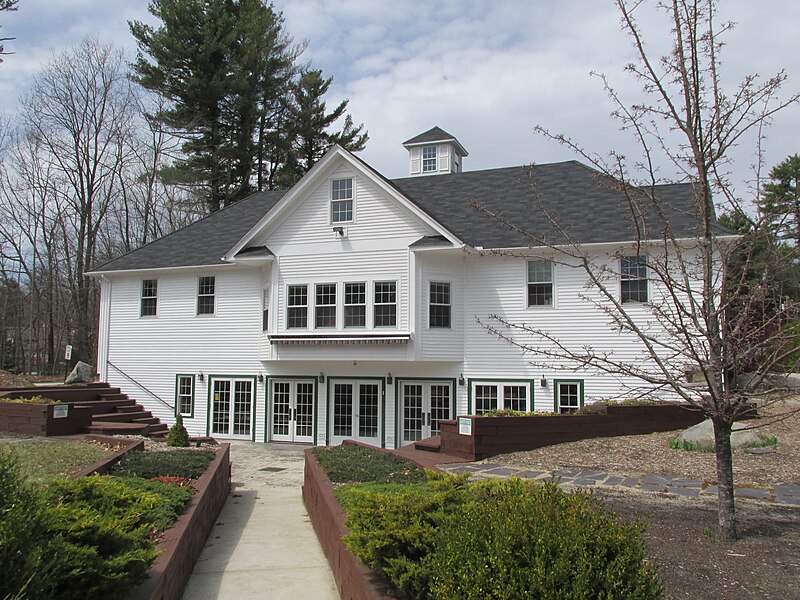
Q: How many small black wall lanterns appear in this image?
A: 6